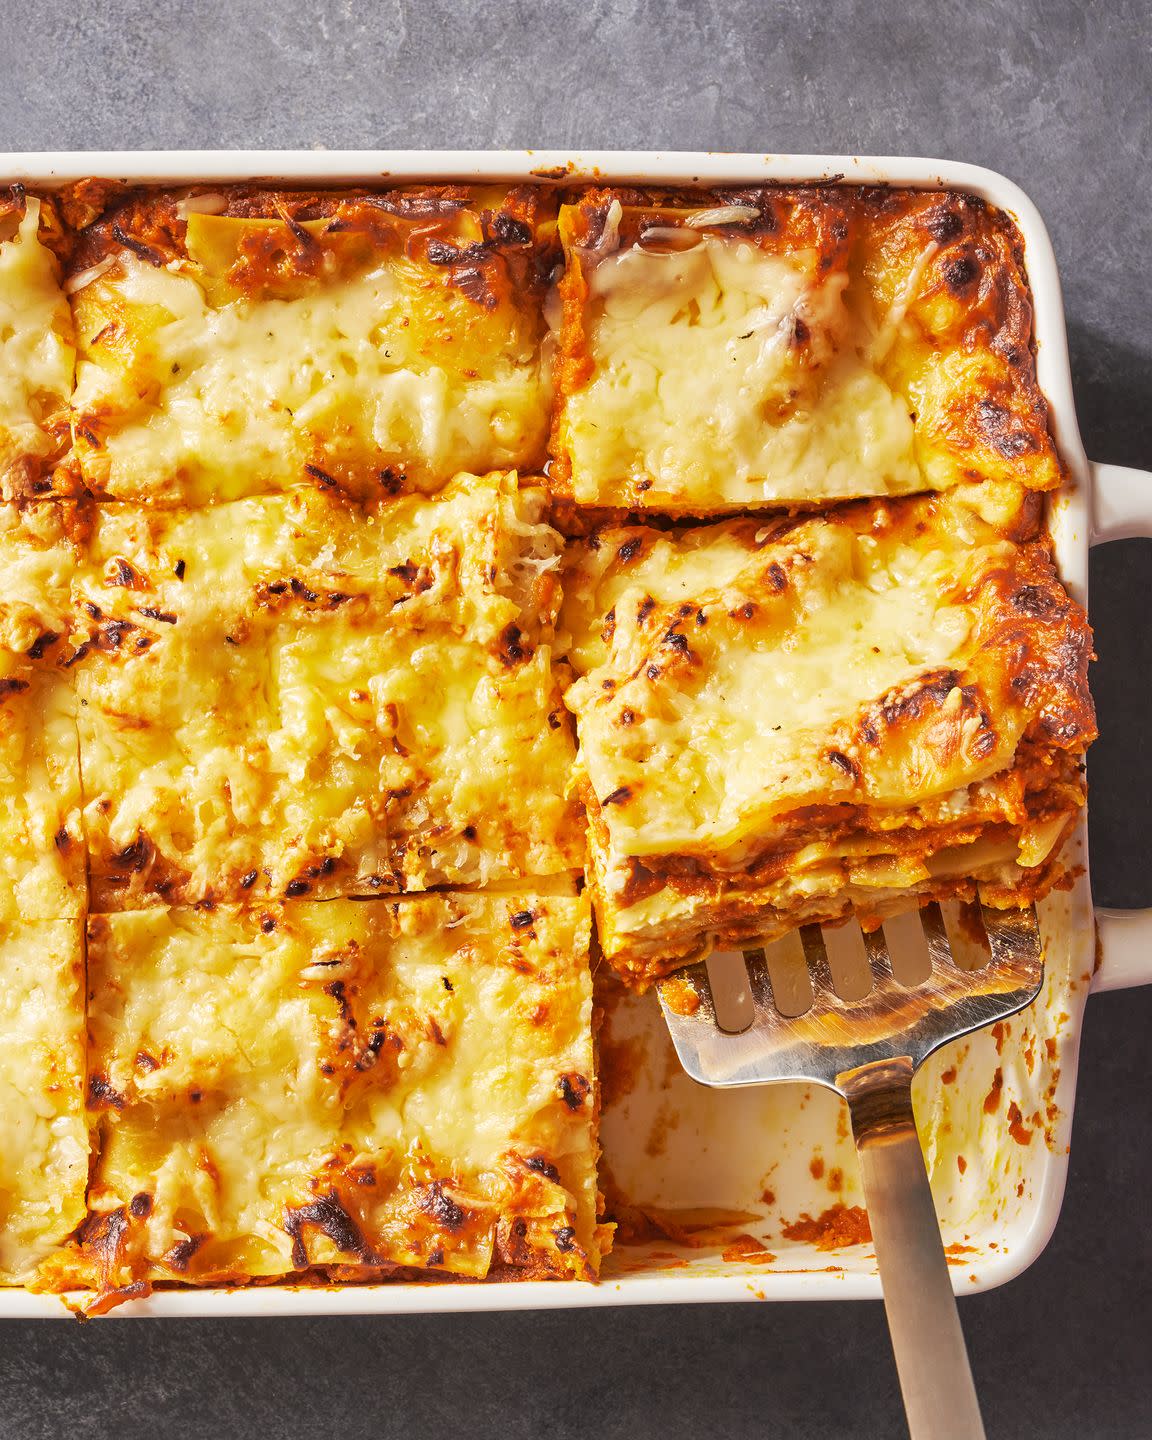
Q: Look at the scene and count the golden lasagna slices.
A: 8